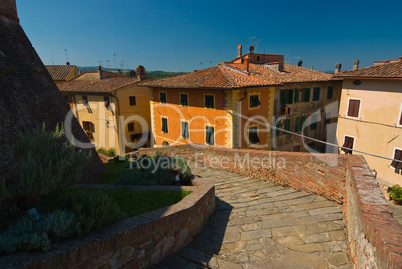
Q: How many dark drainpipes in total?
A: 3